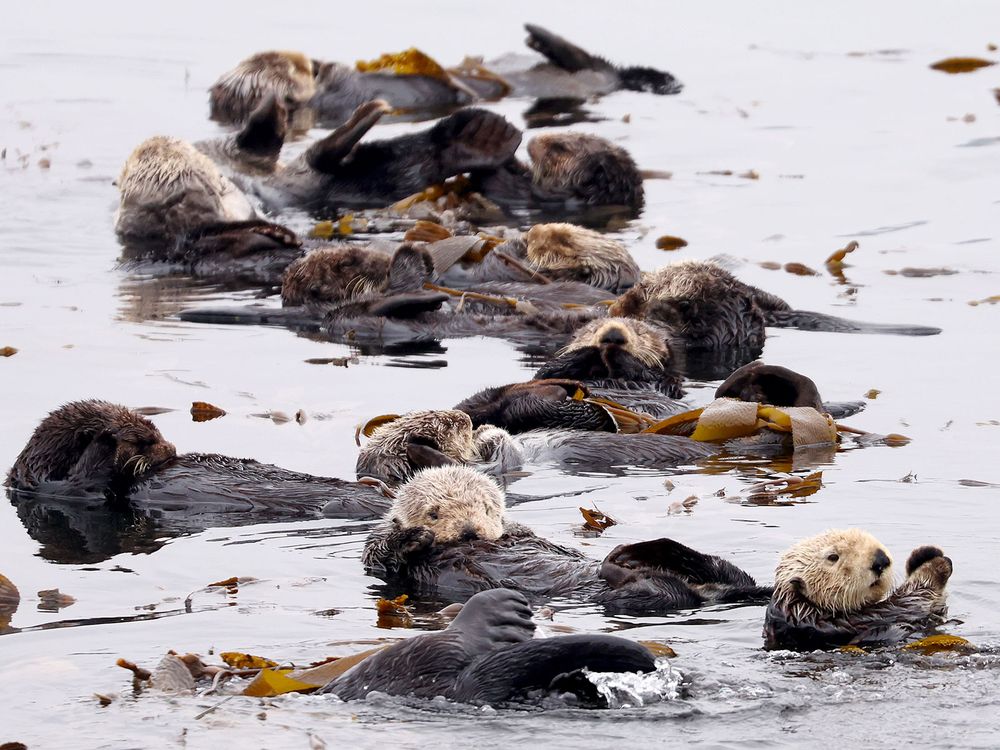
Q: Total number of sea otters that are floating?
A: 12